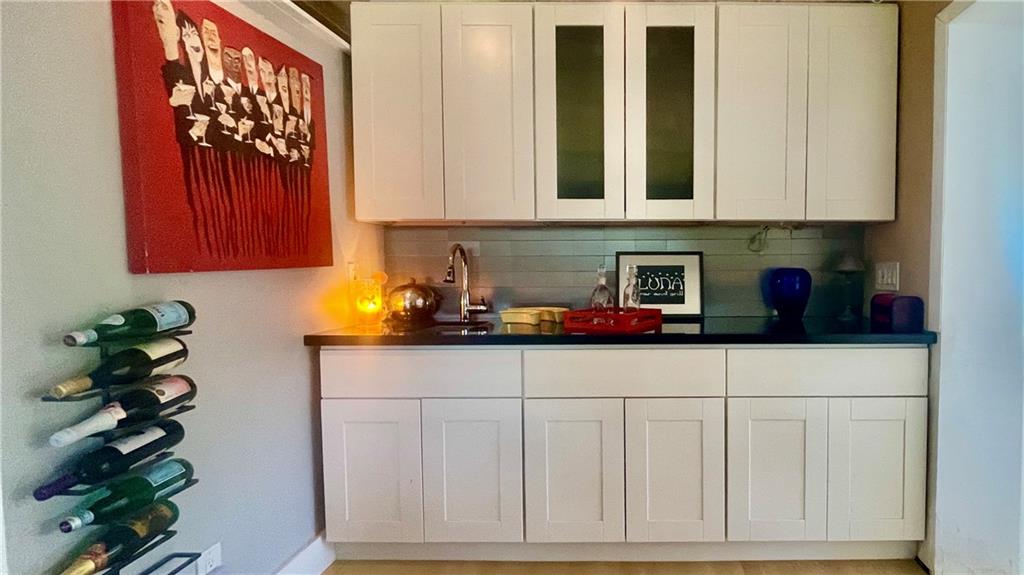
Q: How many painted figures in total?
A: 9